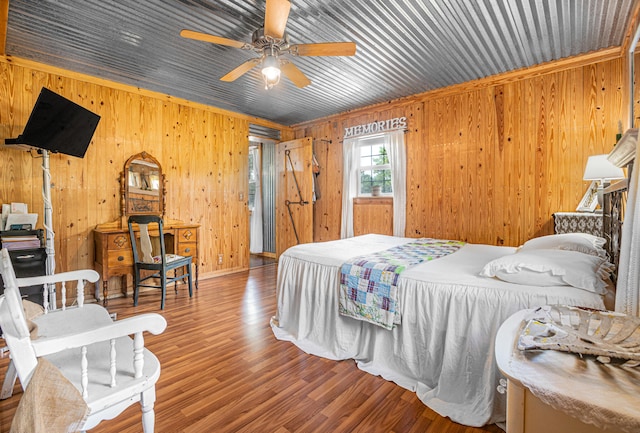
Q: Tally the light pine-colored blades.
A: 5